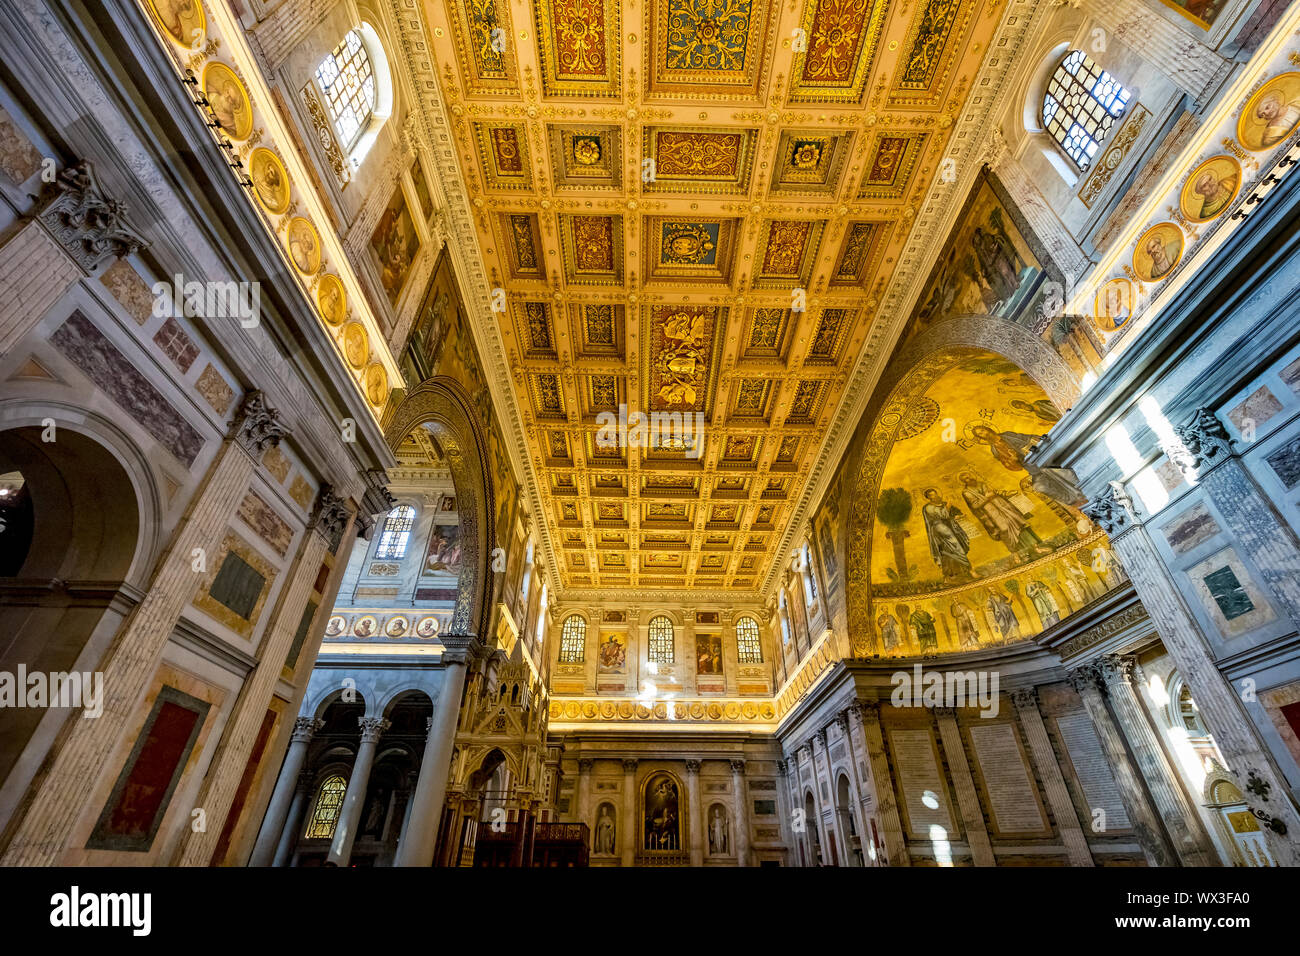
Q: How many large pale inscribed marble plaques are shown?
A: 3